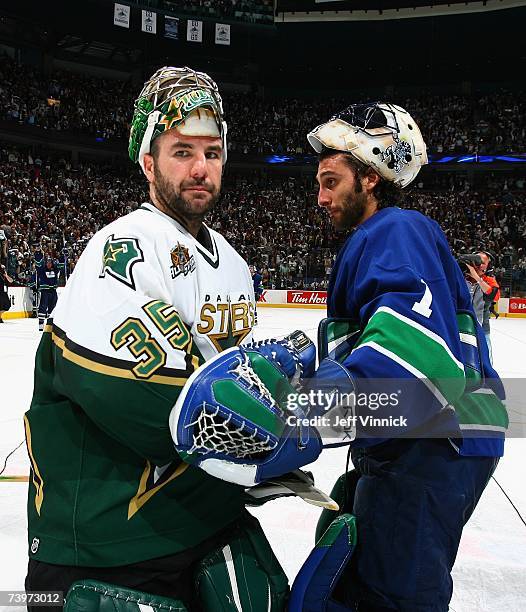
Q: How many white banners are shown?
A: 4